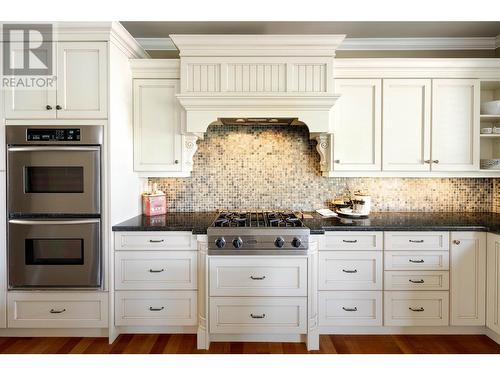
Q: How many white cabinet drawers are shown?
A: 13